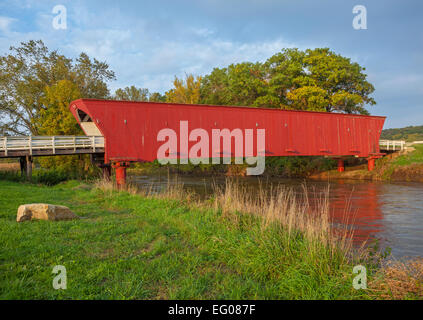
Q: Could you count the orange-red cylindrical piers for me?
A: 3